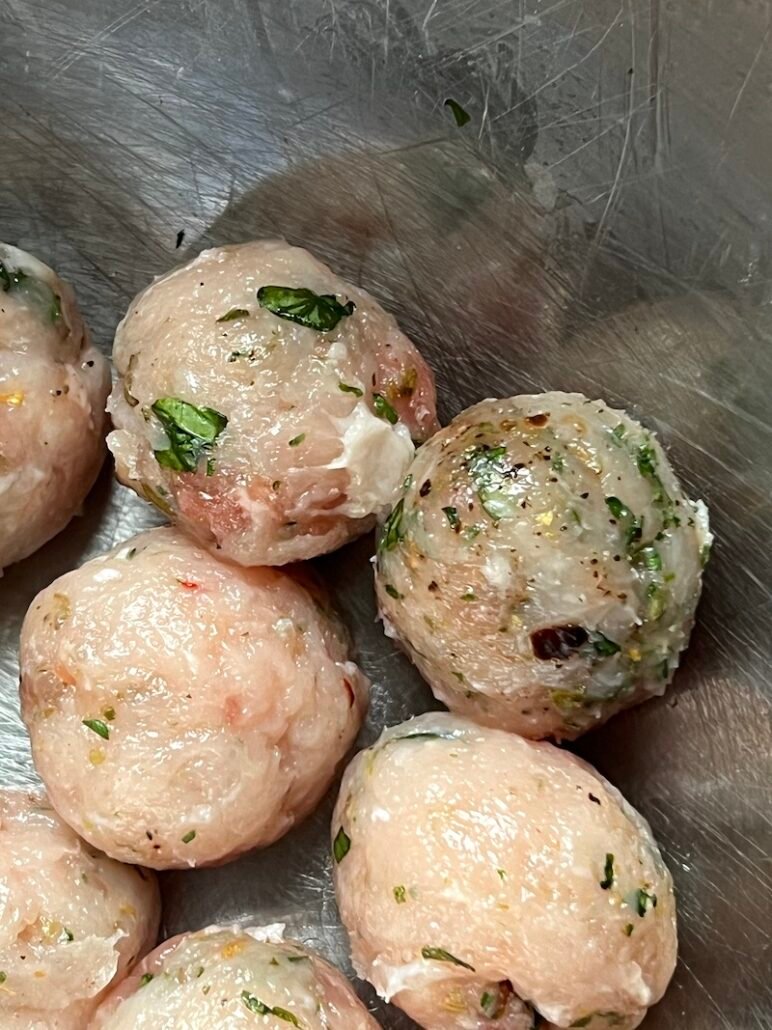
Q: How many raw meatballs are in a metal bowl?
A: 7